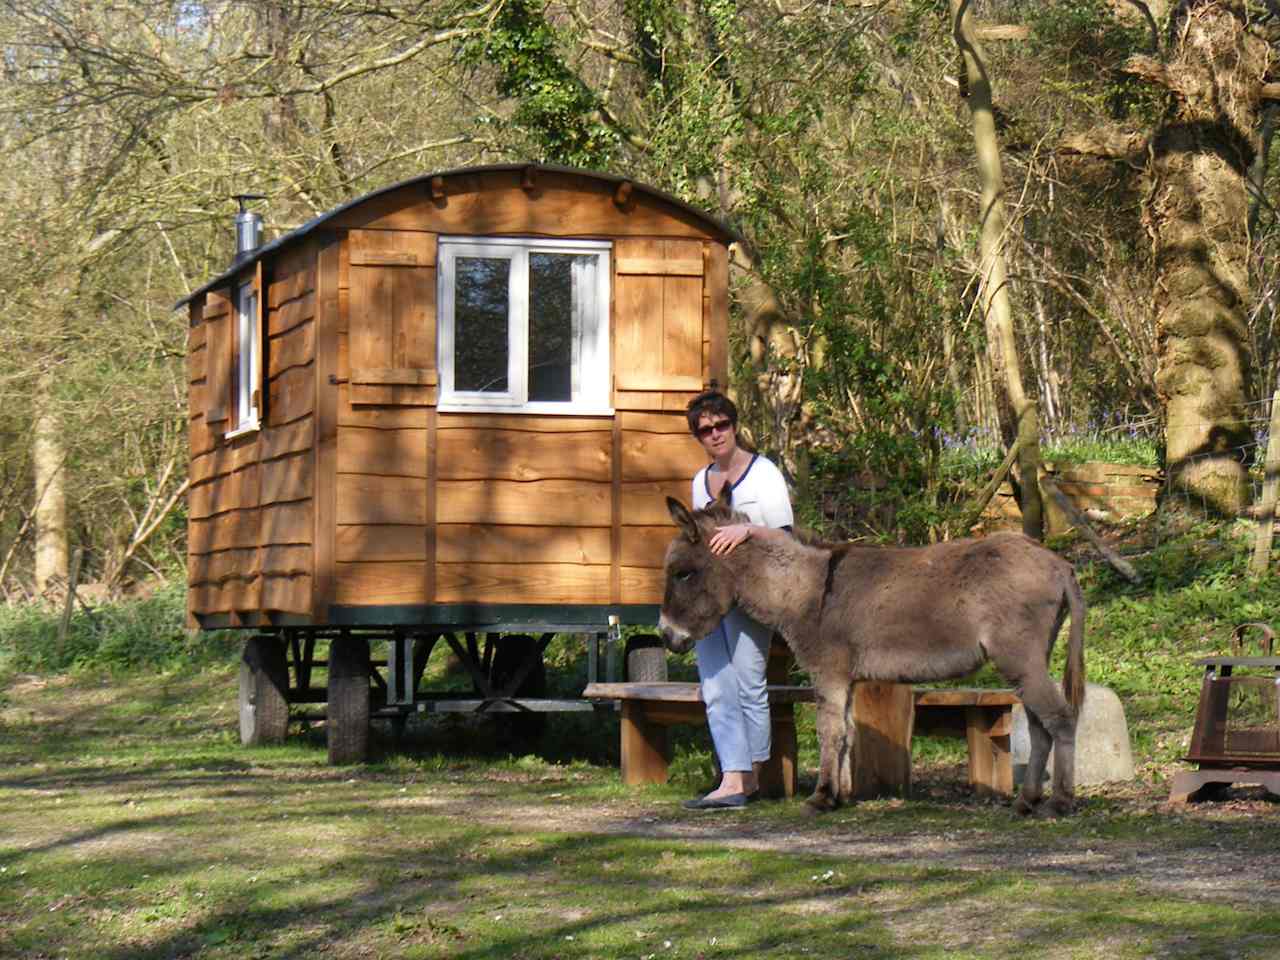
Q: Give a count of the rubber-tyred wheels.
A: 4